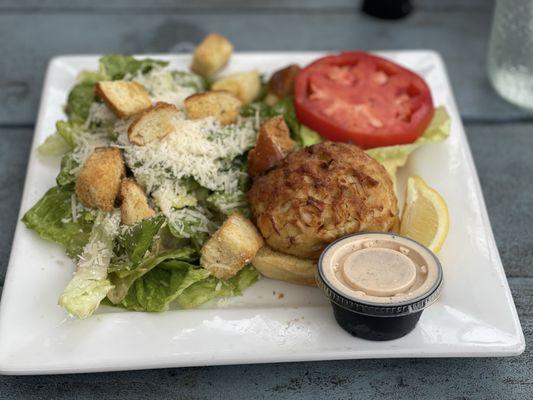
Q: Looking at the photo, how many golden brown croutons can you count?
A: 10